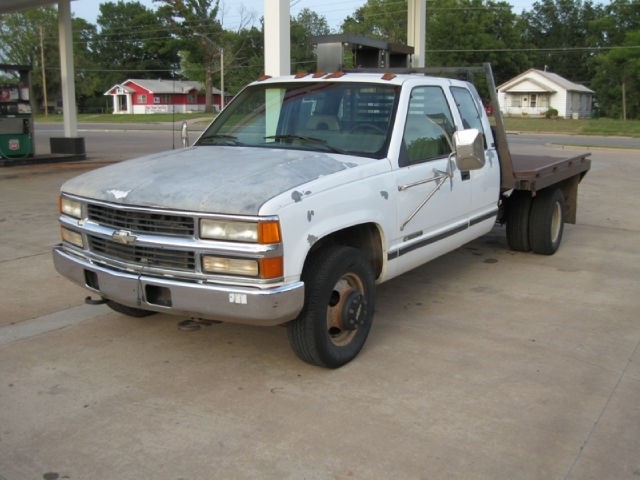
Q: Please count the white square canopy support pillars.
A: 3